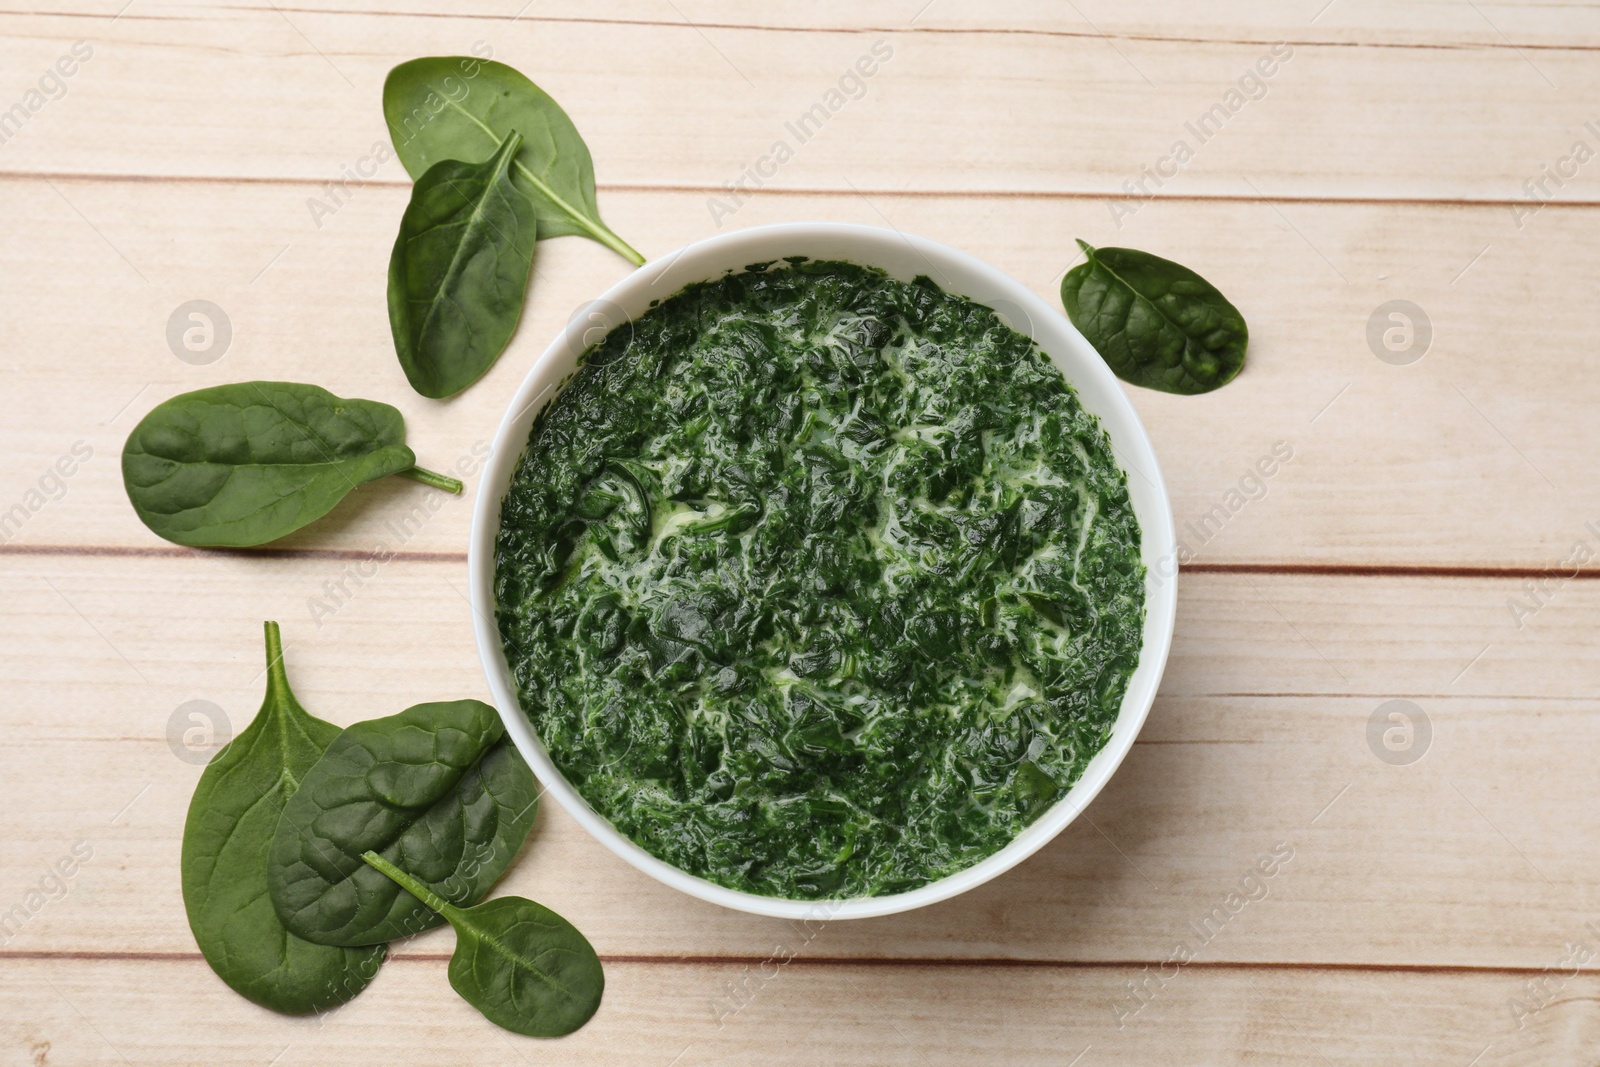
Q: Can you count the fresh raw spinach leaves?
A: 7